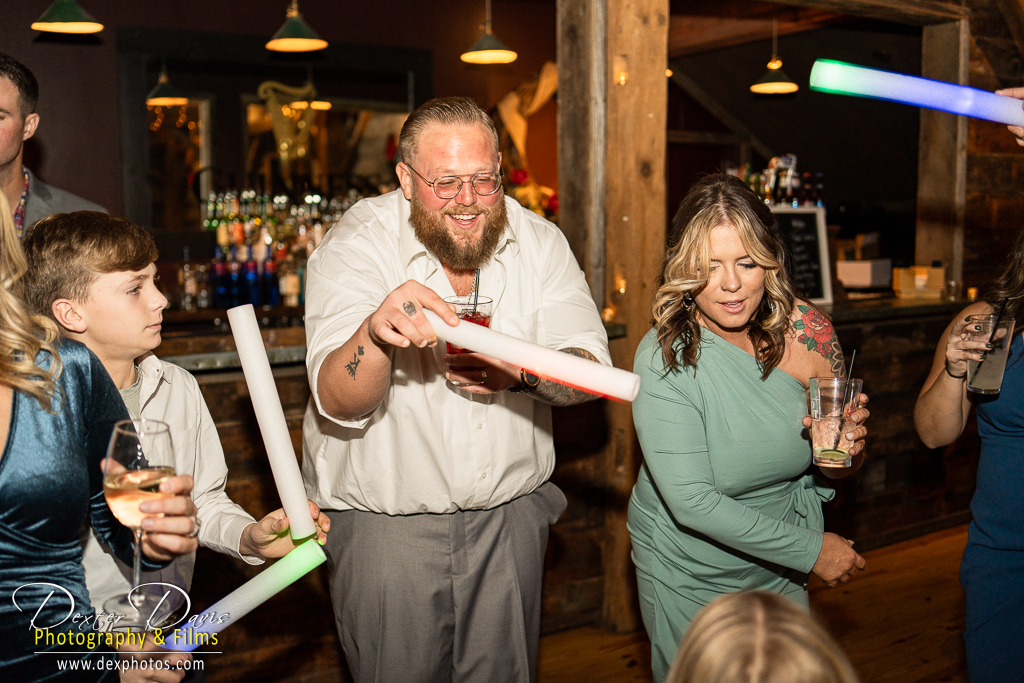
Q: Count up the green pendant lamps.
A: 5